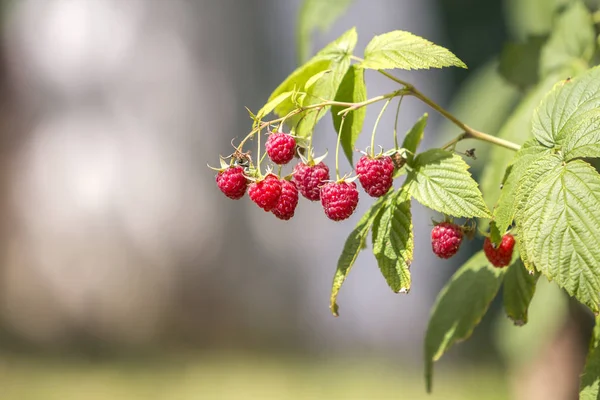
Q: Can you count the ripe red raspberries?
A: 9